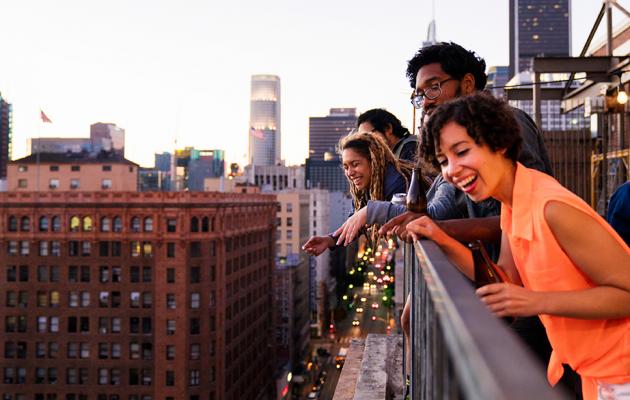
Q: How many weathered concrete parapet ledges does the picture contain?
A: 1